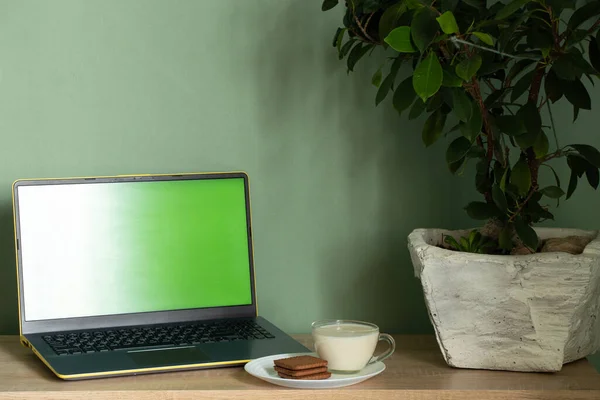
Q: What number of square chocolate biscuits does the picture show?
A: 3